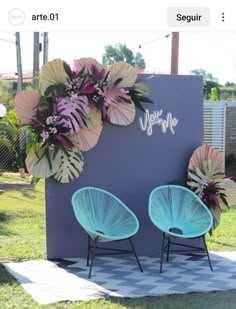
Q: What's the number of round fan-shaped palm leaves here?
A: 11